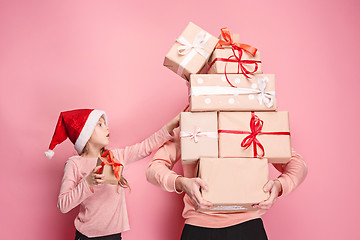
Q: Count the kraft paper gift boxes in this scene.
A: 8